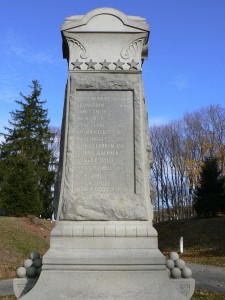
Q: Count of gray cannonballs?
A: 10